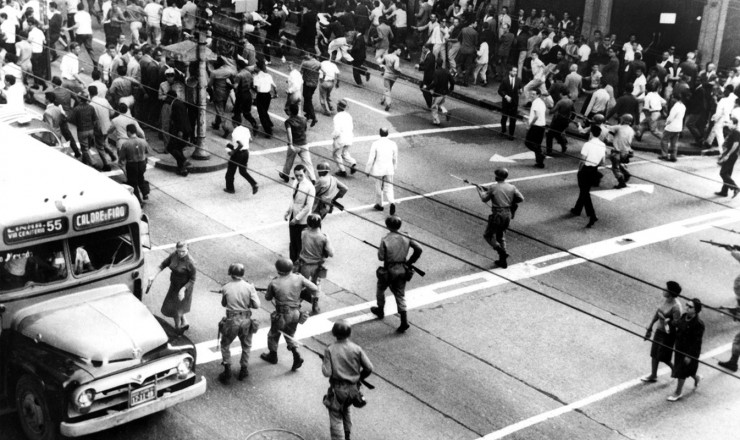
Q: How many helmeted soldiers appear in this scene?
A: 9